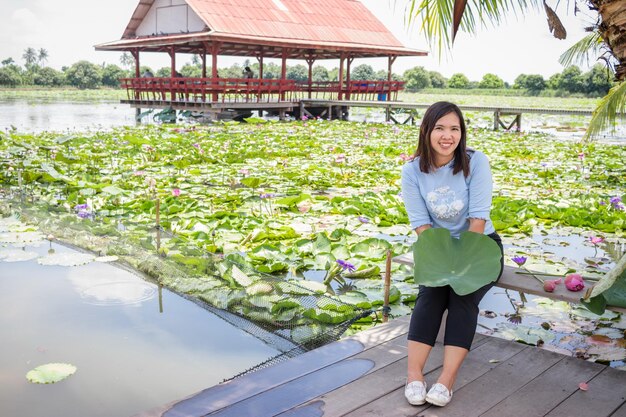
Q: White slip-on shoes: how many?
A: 2